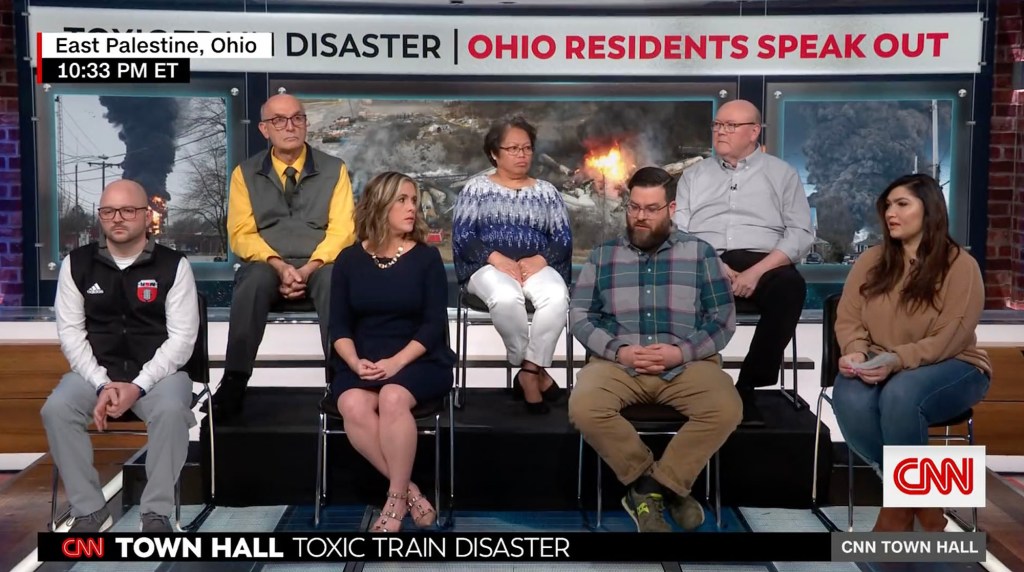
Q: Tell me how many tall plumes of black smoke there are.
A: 2